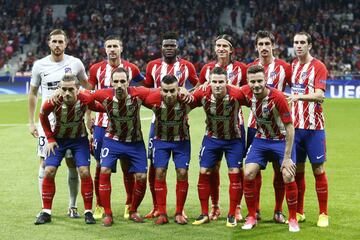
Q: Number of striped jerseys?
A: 10